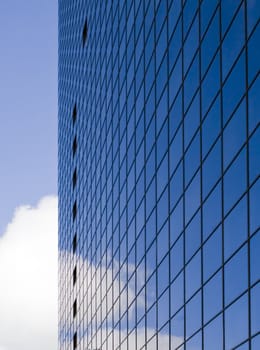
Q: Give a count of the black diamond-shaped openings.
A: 9